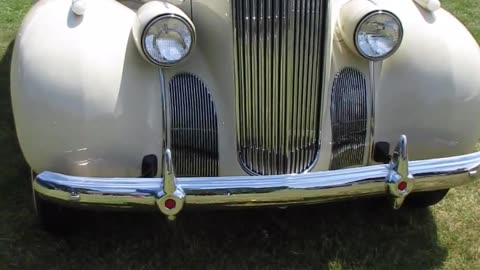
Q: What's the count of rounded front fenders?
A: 2